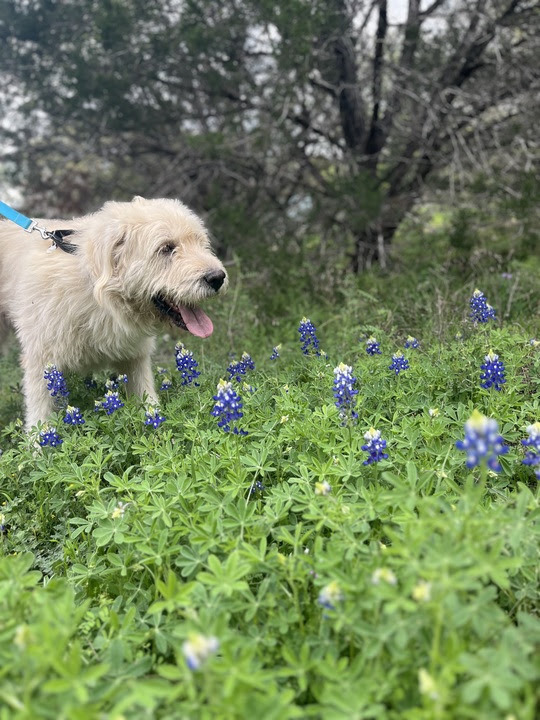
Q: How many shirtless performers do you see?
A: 0